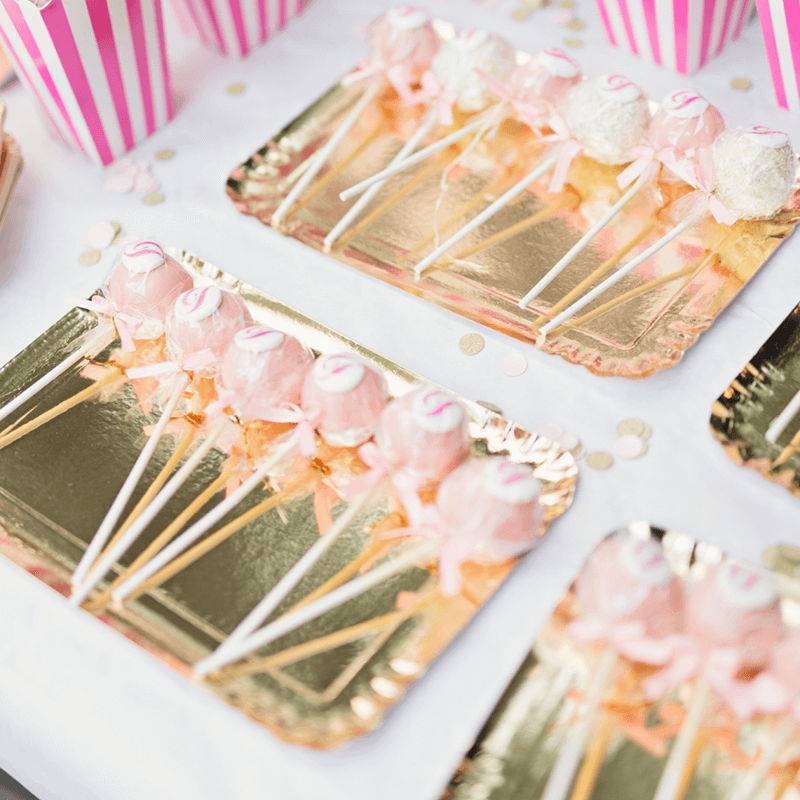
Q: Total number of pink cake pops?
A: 12